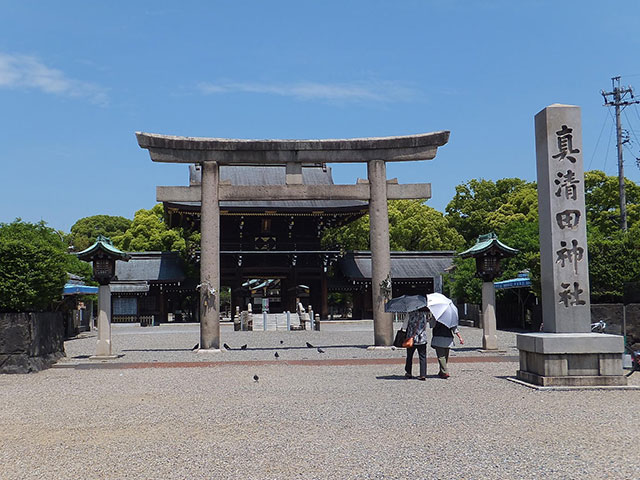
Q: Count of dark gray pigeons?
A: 8